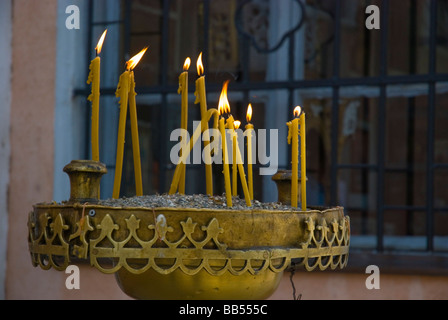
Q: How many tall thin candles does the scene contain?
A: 12